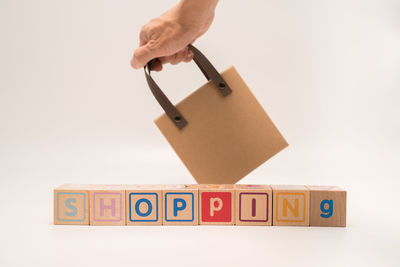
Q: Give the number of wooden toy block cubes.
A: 8